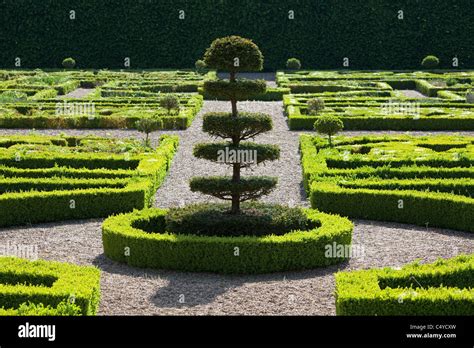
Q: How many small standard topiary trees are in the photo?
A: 8